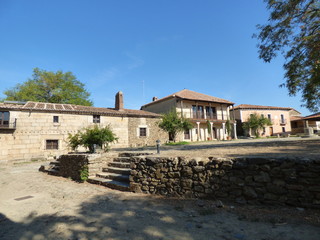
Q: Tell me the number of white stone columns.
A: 4